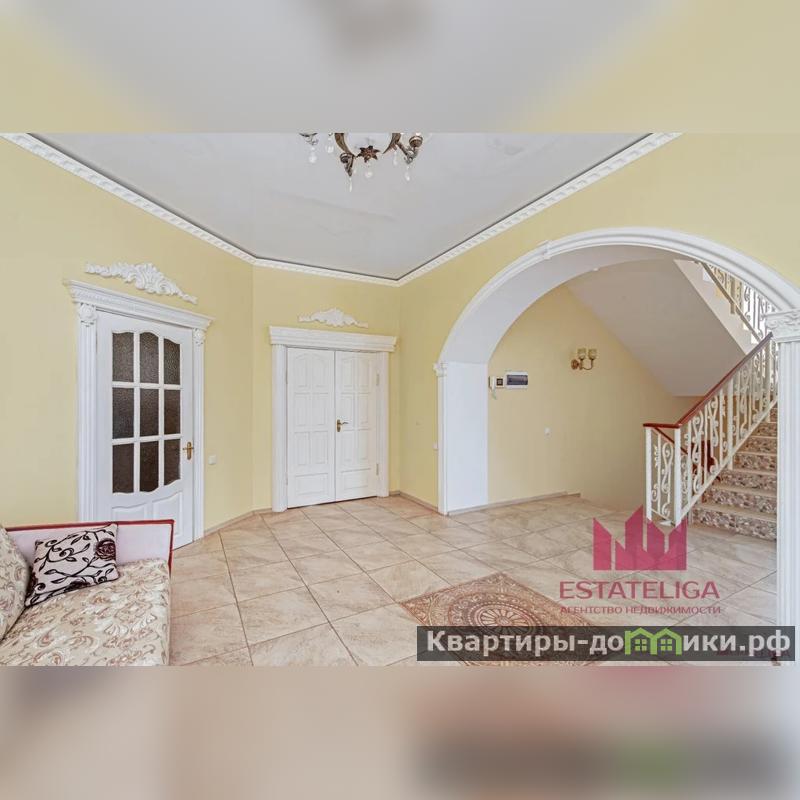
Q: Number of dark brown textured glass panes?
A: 9